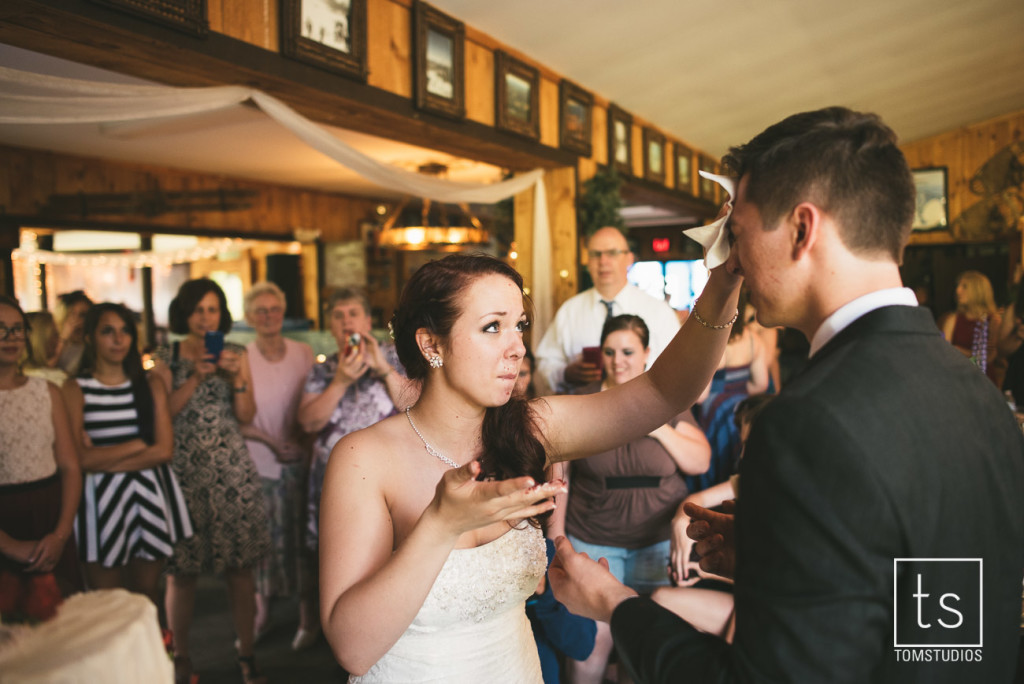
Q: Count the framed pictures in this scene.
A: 10